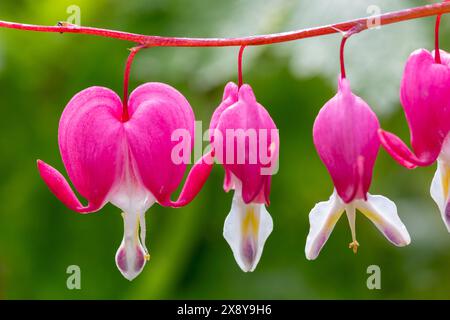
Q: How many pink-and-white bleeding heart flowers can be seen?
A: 4